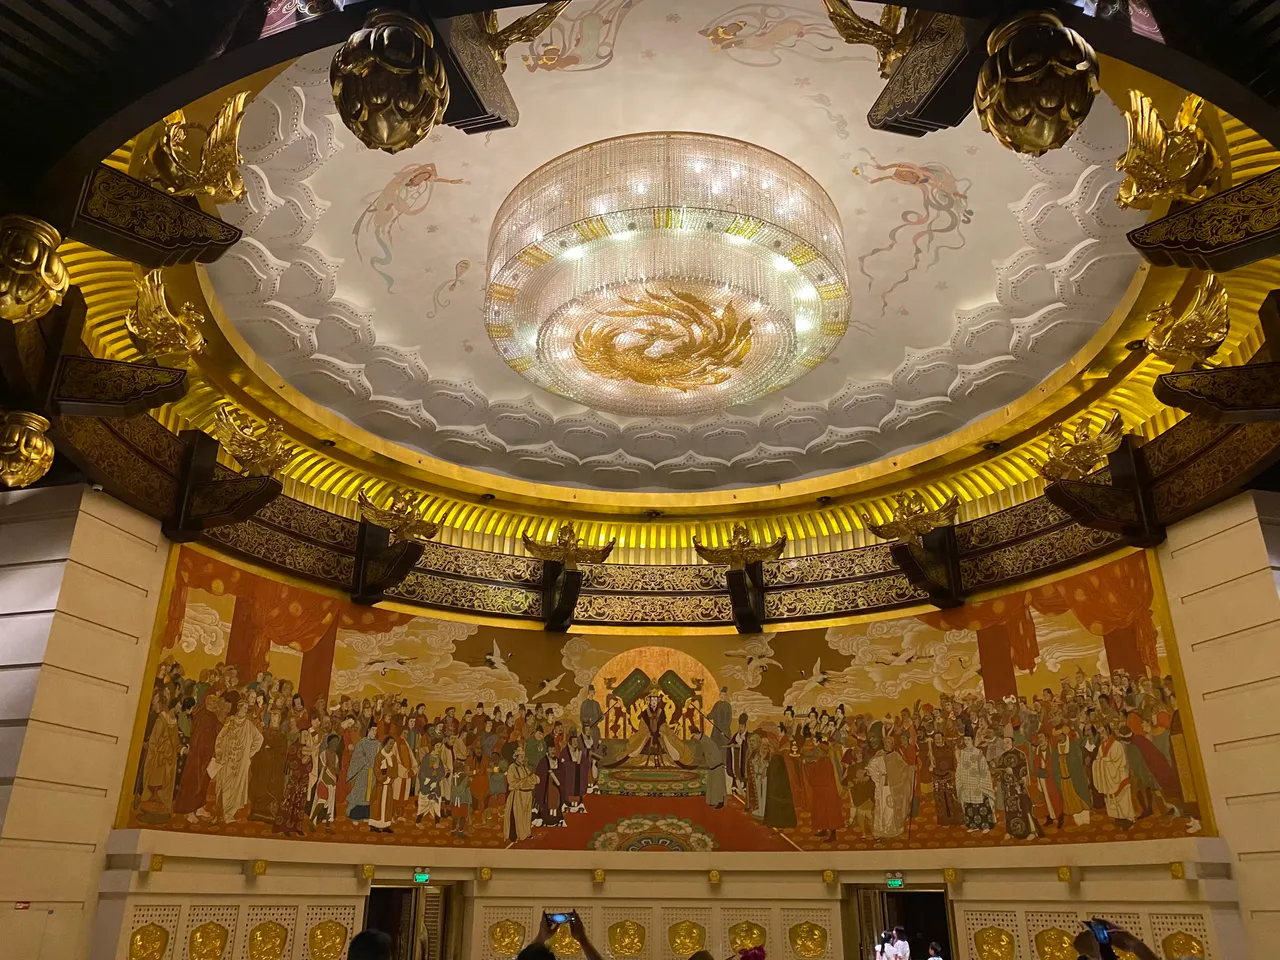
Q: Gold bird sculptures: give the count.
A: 12